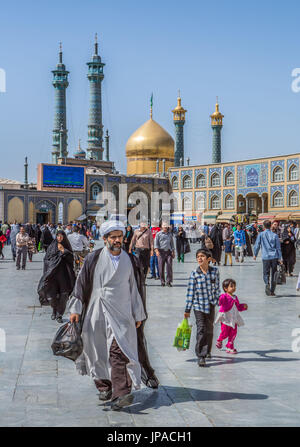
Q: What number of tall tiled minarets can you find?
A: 4